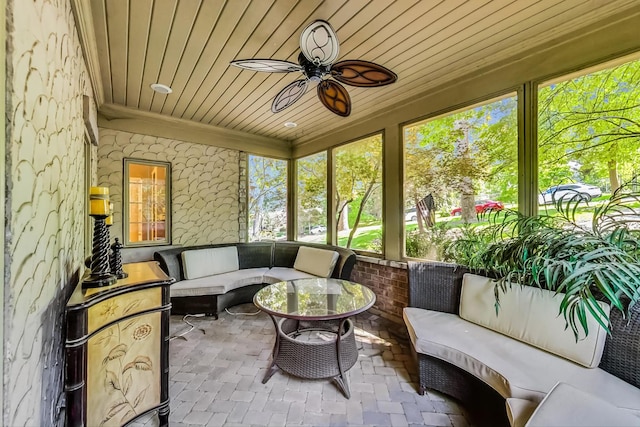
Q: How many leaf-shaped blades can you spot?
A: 5